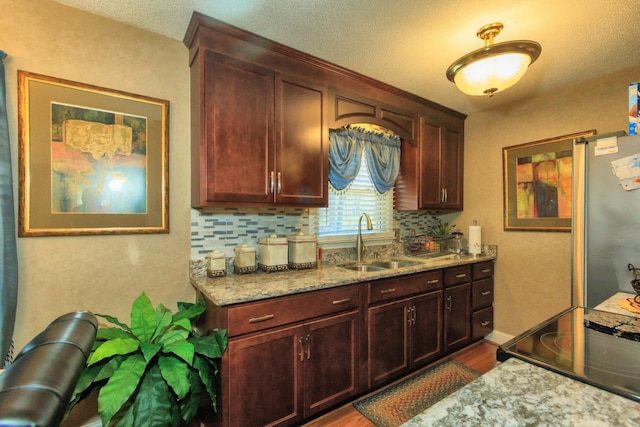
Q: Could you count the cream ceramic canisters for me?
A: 4